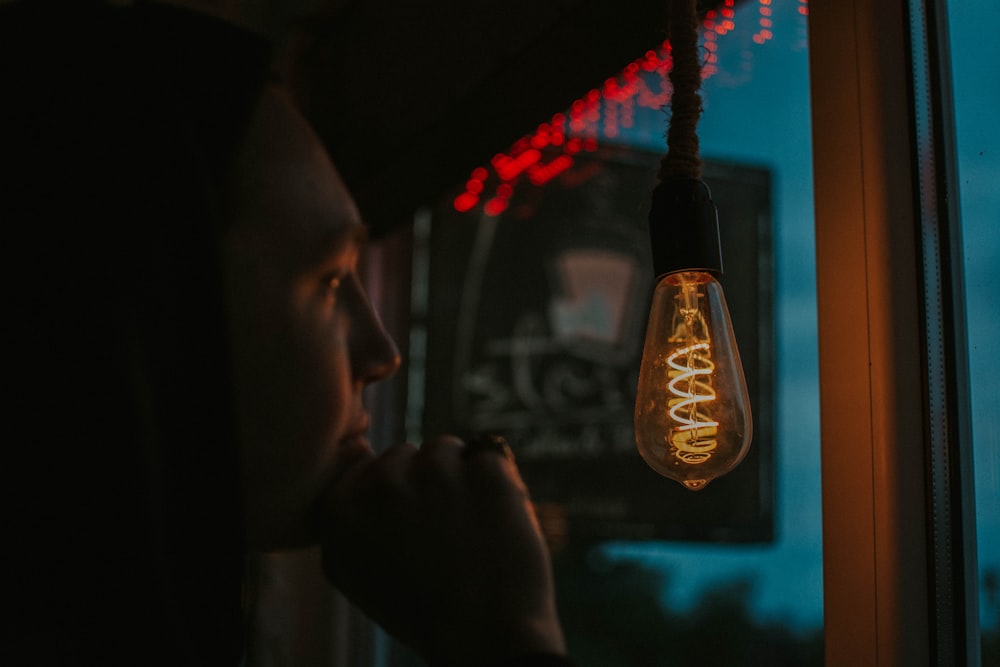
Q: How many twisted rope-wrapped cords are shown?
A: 1